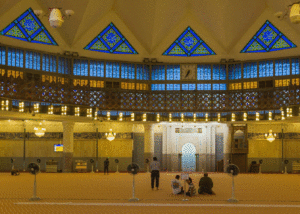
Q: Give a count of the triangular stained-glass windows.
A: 4